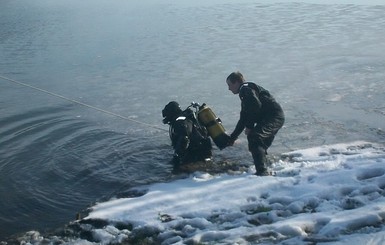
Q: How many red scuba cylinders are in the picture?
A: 0